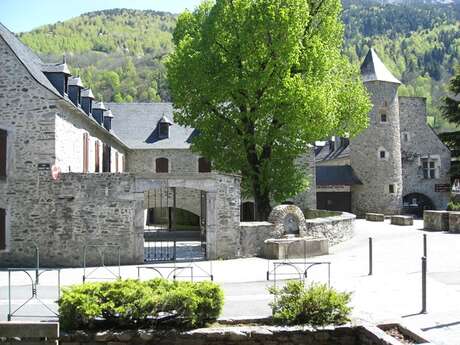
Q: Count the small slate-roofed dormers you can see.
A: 6